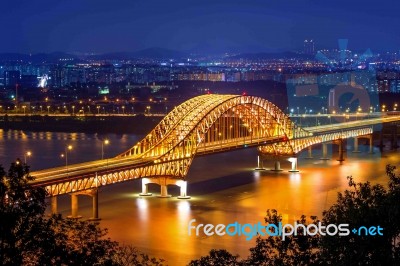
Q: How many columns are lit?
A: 4